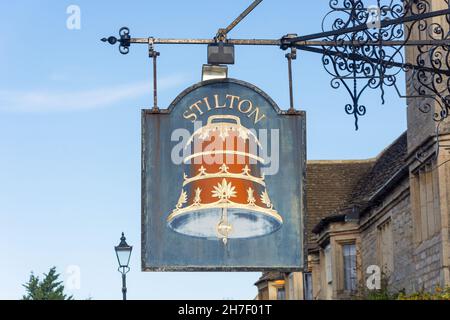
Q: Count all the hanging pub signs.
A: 1